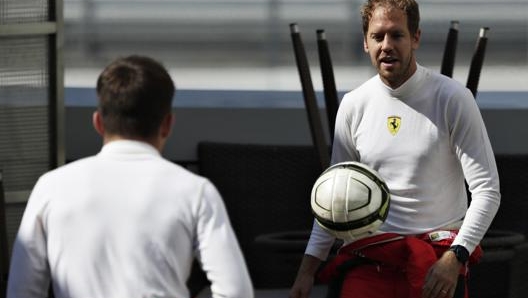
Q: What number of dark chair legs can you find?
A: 4